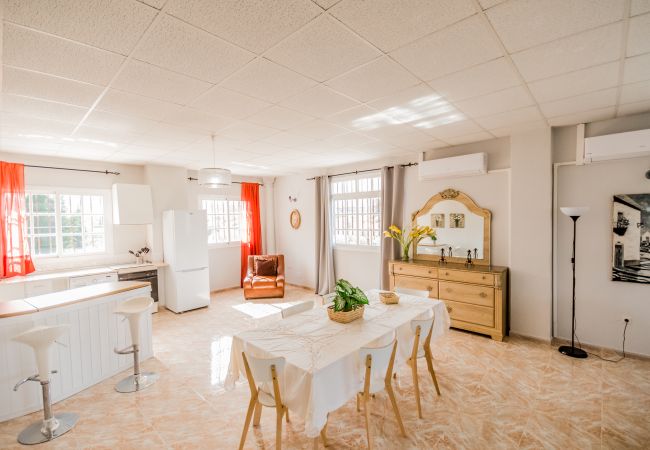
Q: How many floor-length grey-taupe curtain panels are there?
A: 2